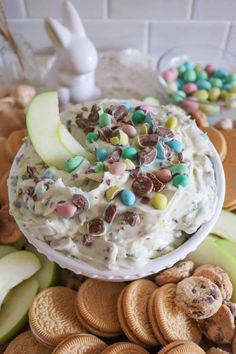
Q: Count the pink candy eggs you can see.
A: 9